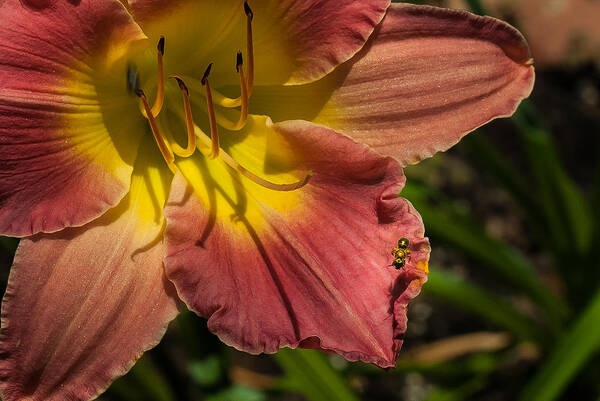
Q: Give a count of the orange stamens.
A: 6